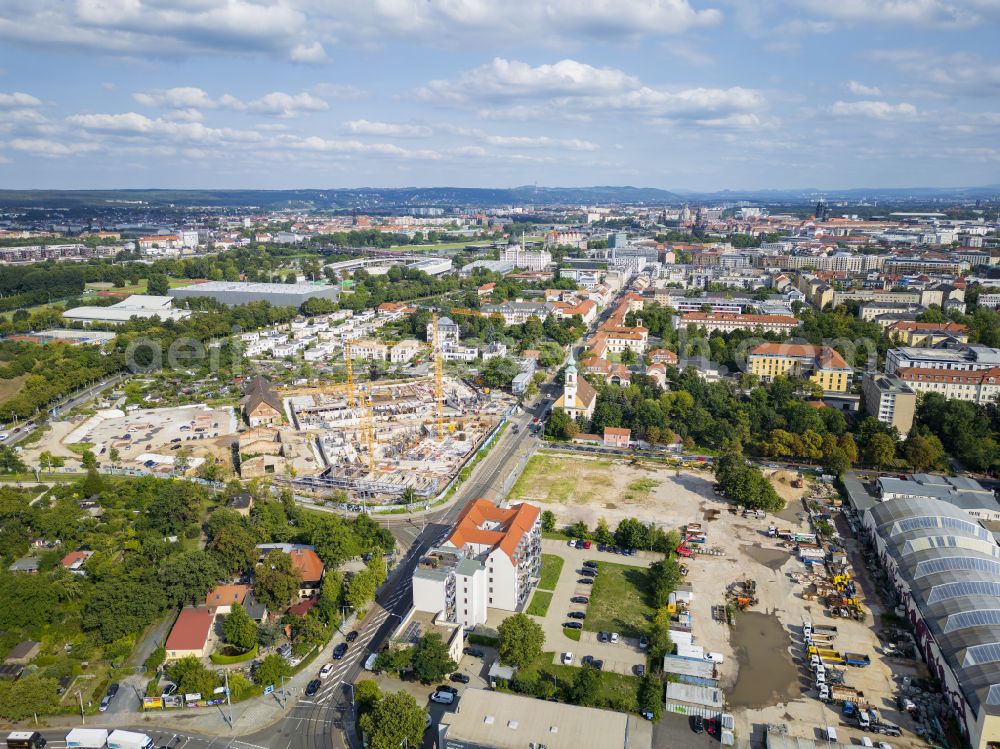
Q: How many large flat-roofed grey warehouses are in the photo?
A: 1